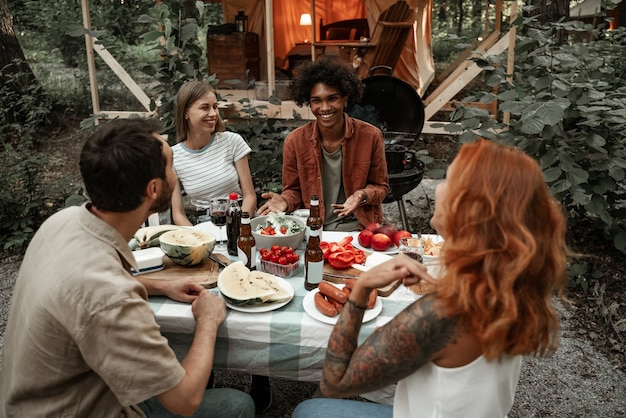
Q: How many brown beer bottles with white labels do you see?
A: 3